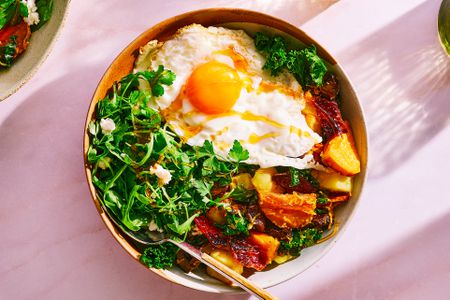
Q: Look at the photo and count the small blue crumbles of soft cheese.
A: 0